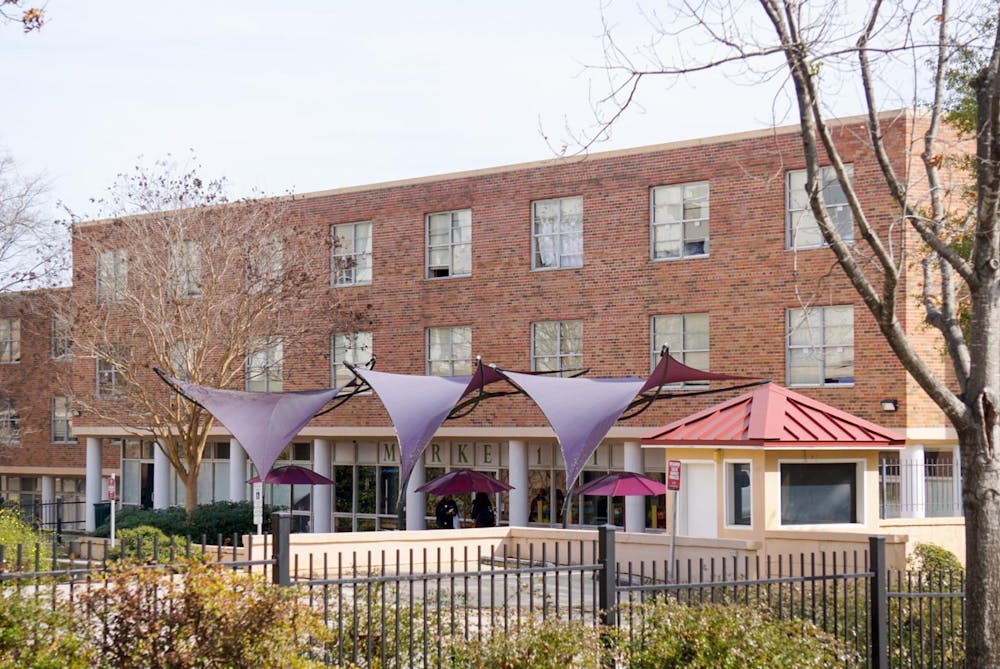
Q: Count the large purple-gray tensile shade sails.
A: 3